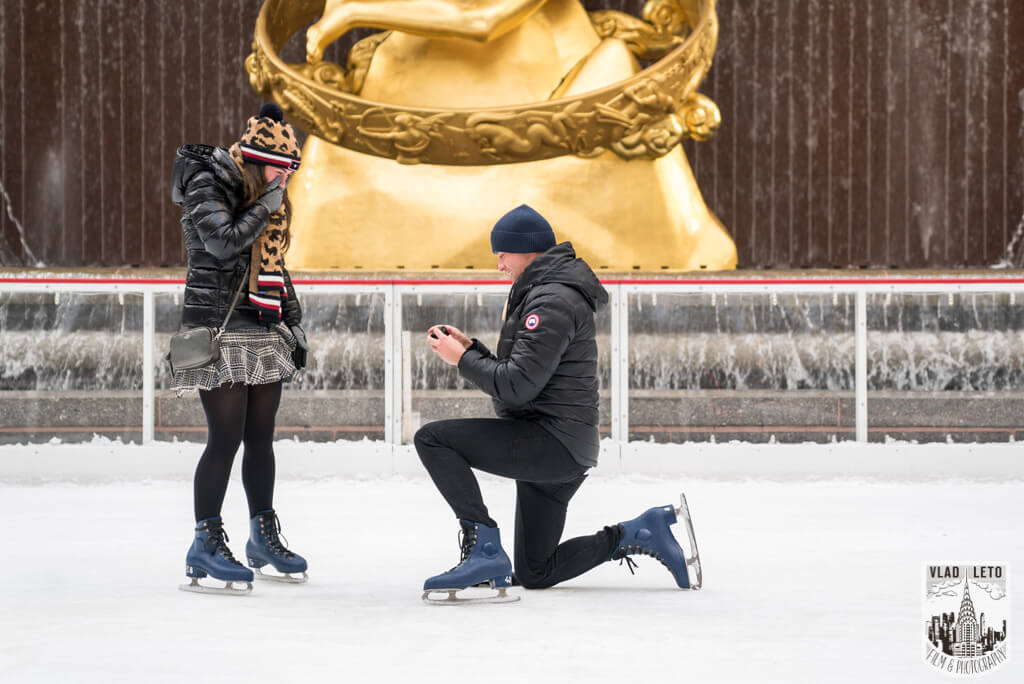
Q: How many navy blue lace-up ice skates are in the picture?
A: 4